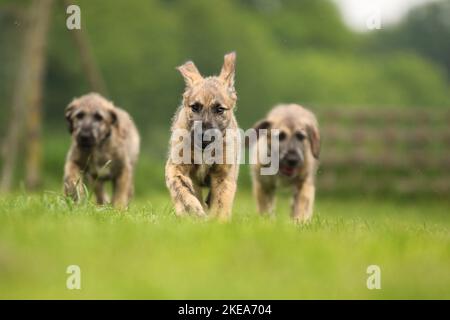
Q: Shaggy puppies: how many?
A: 3